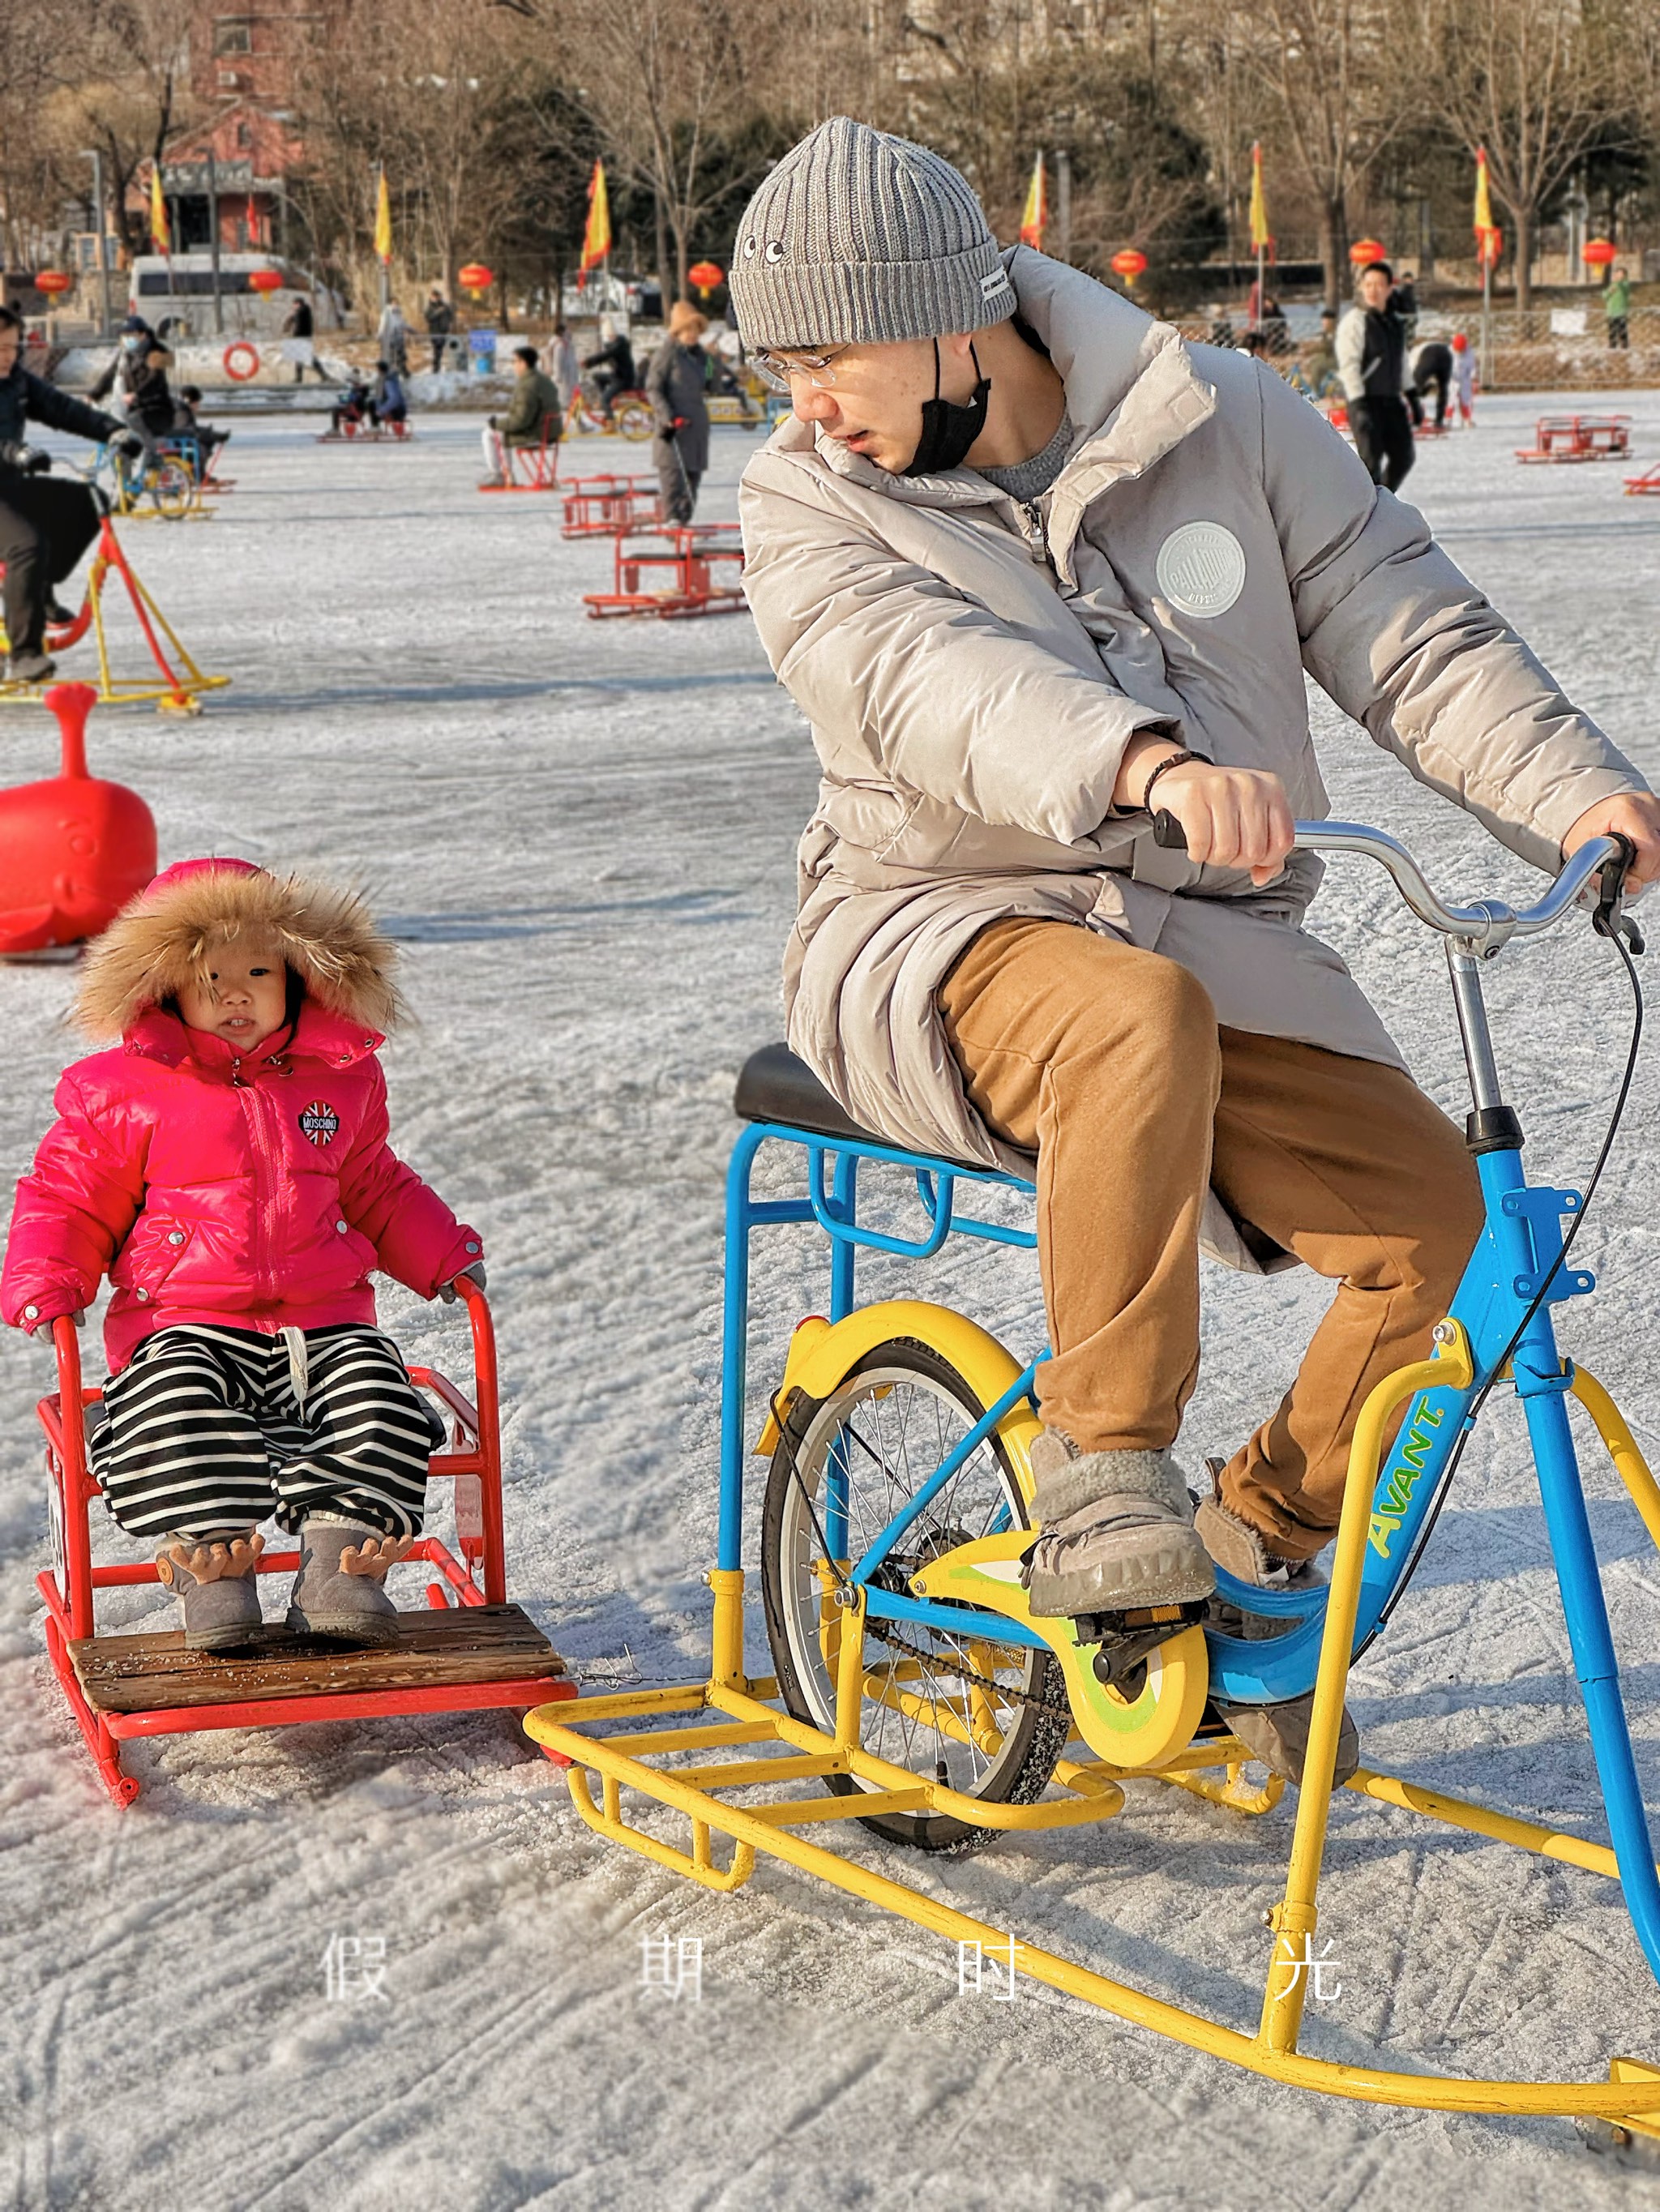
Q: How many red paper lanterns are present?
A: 7